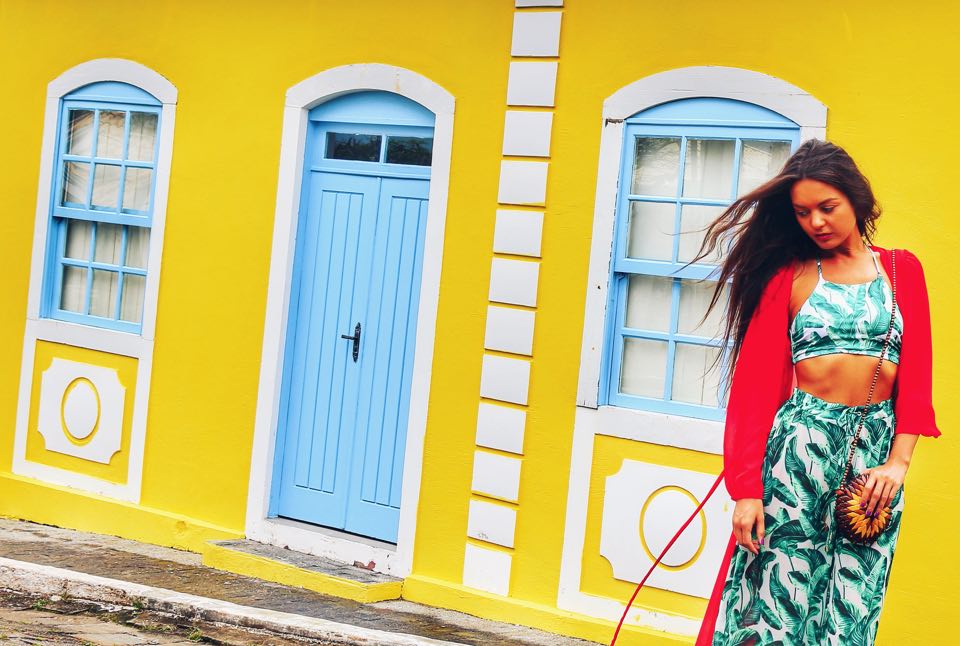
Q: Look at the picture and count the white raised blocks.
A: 13